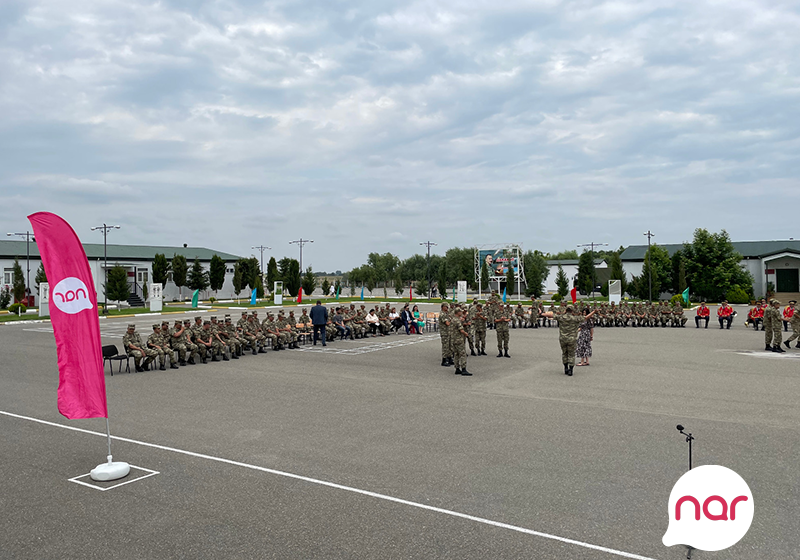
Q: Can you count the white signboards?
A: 5